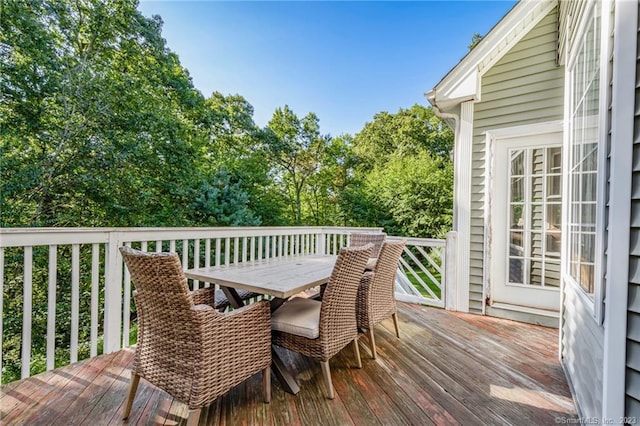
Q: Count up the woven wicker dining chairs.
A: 4